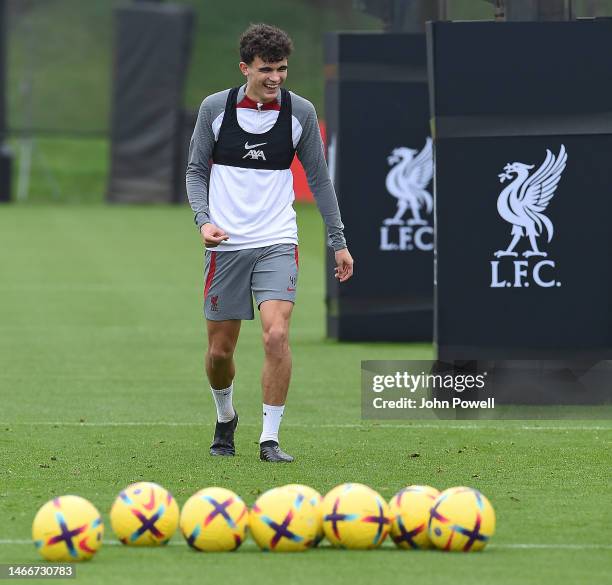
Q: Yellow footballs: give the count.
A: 8